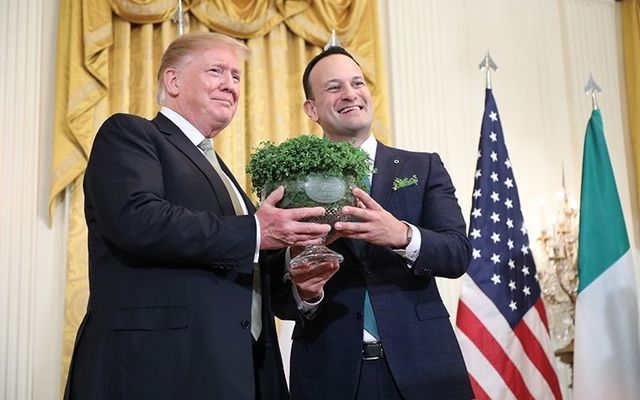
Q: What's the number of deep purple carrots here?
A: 0